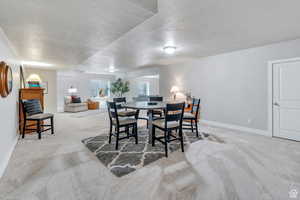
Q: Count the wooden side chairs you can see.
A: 6